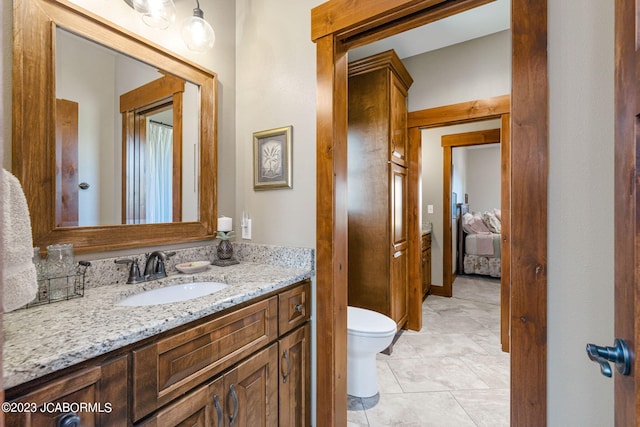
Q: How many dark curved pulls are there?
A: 3